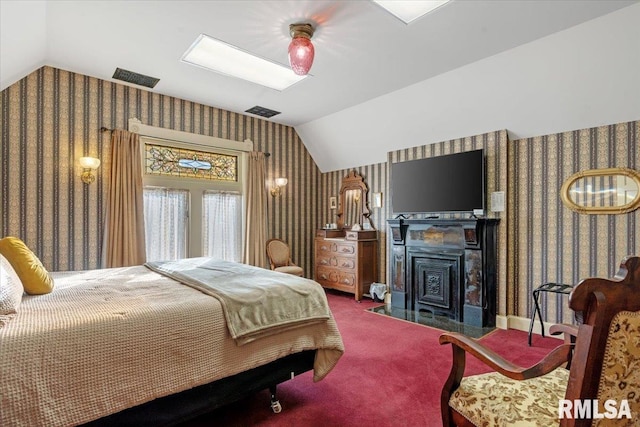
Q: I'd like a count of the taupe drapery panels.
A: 2